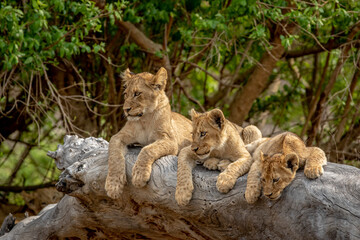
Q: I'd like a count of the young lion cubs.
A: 3